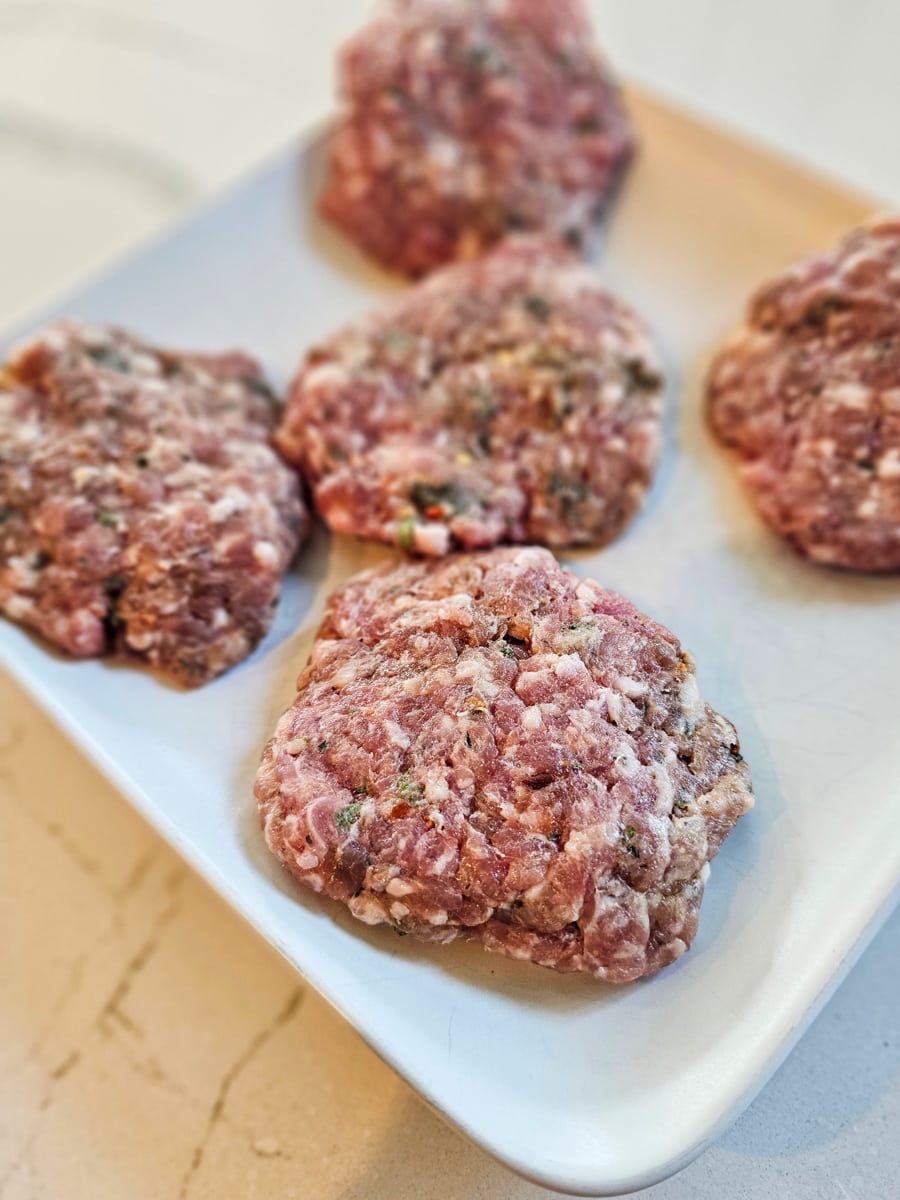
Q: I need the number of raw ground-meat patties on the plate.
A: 5